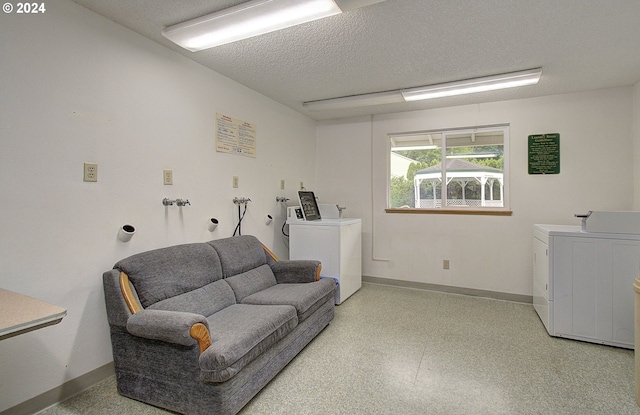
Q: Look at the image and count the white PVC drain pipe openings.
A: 3